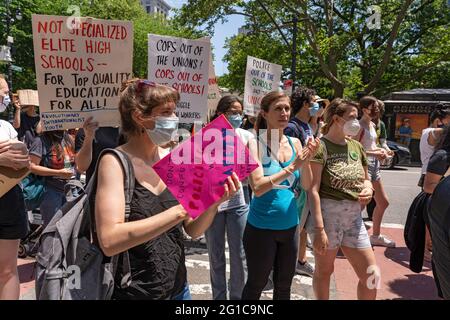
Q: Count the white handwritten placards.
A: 3